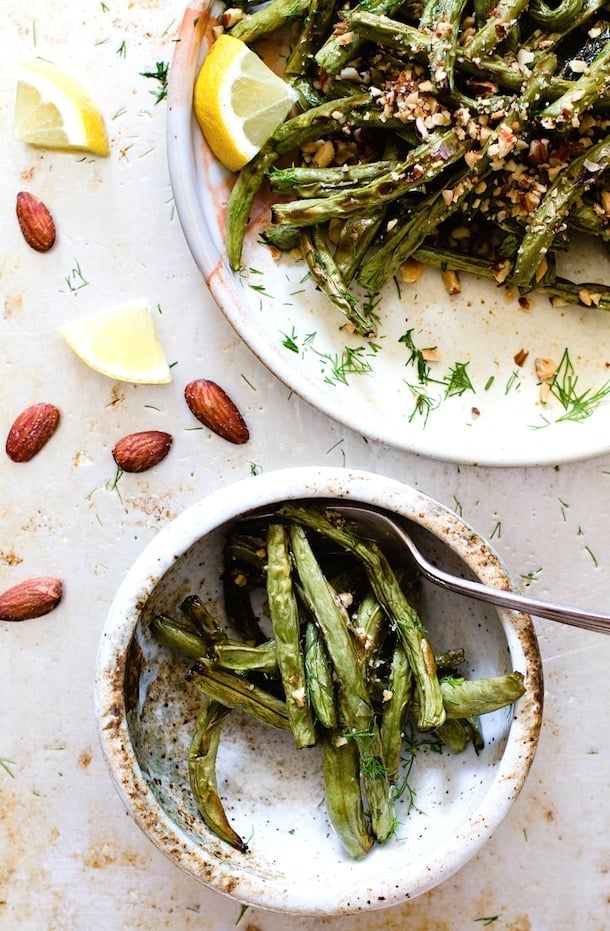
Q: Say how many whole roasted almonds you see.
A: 5